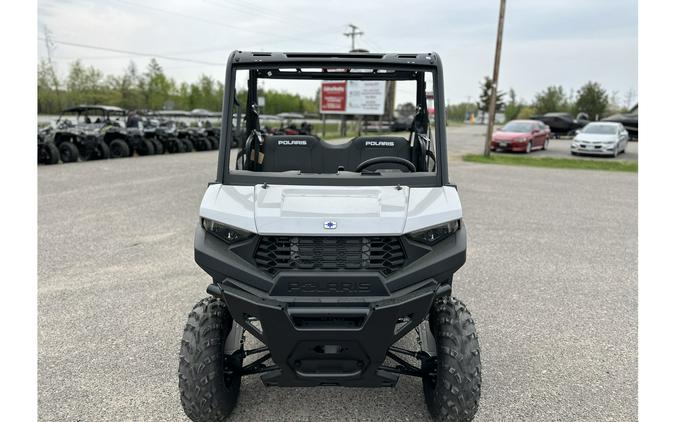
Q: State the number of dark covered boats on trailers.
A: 2